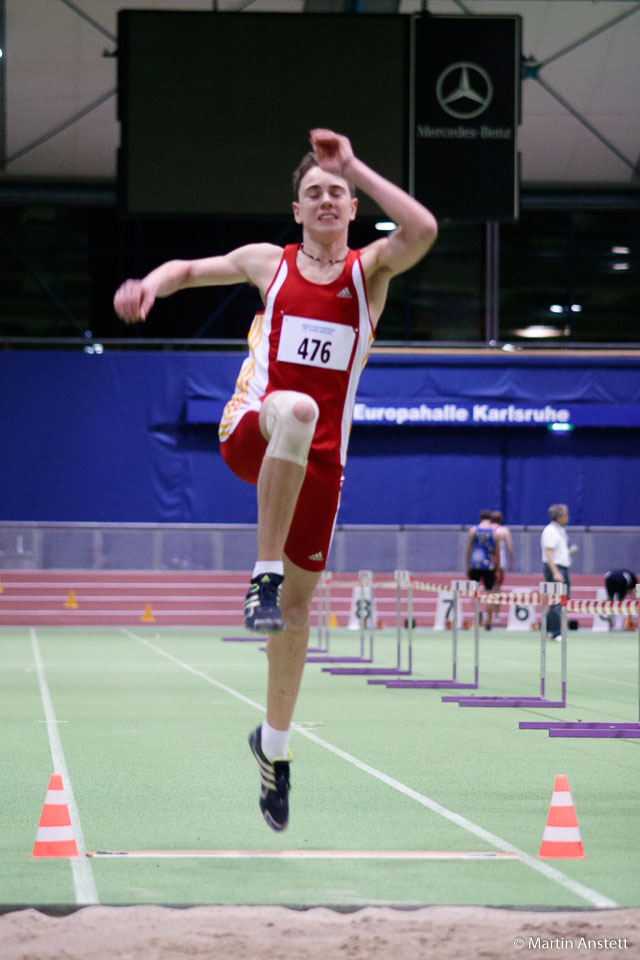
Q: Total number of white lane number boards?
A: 4